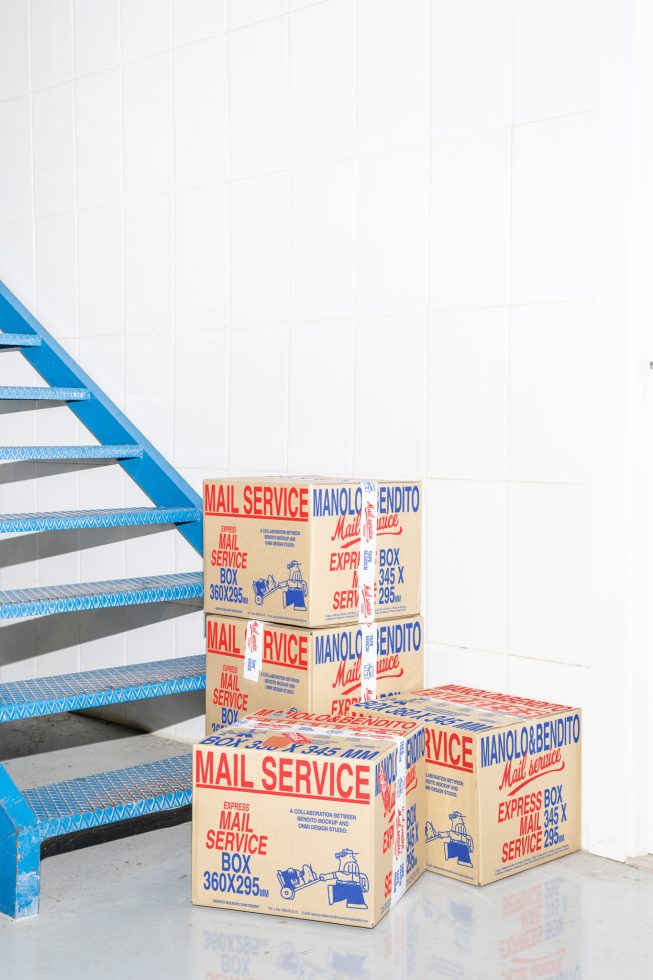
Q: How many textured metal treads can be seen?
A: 7